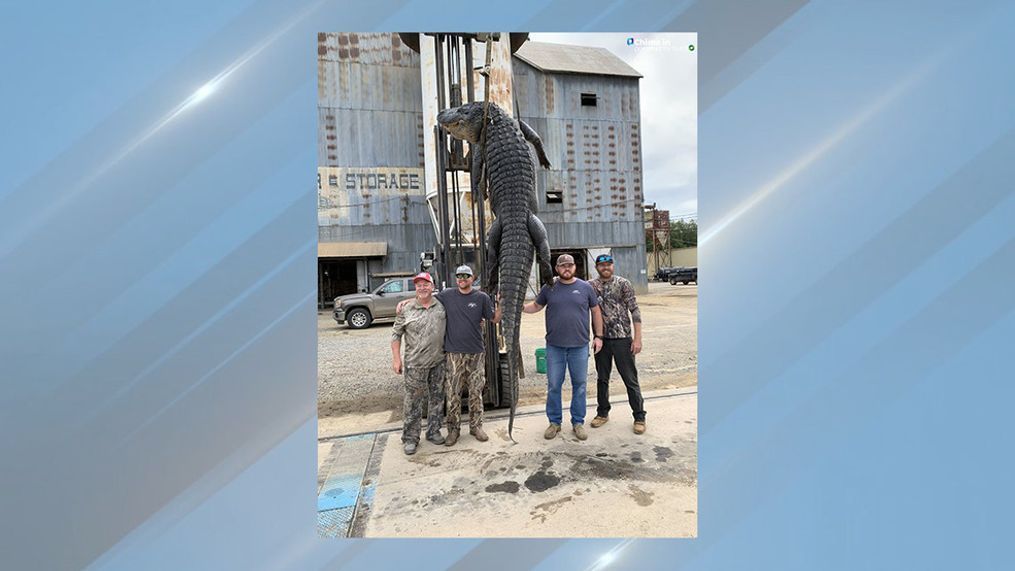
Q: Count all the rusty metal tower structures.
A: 1